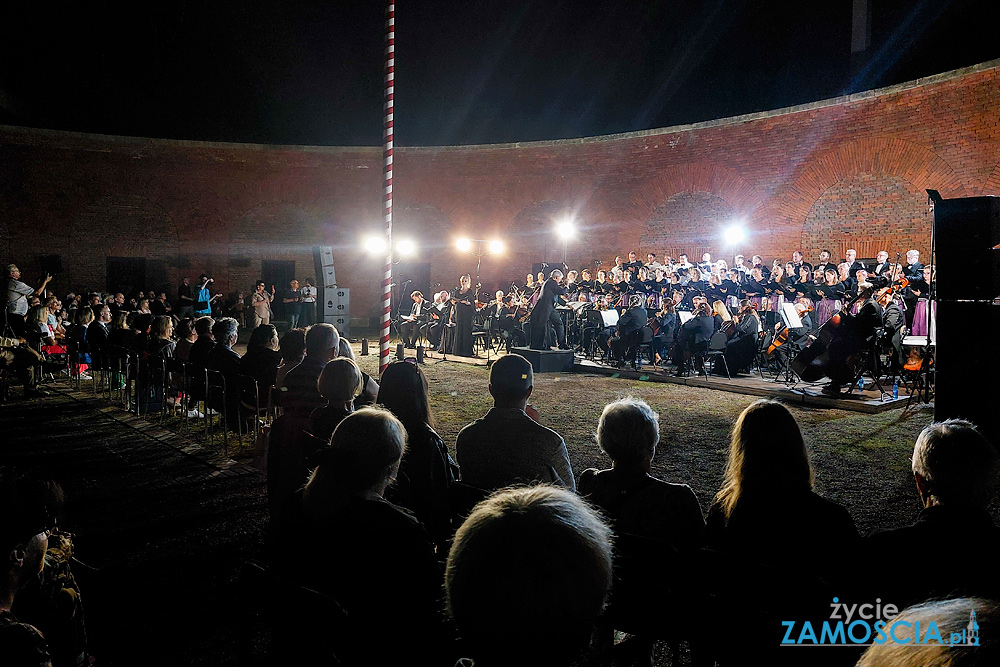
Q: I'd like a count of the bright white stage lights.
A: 6